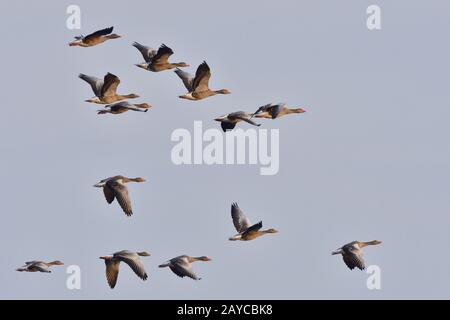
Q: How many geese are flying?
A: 13